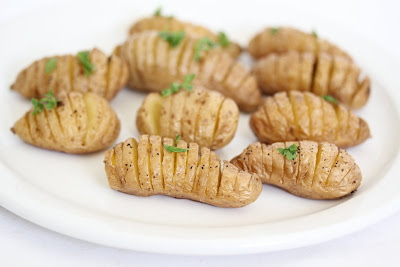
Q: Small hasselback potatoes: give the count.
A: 10